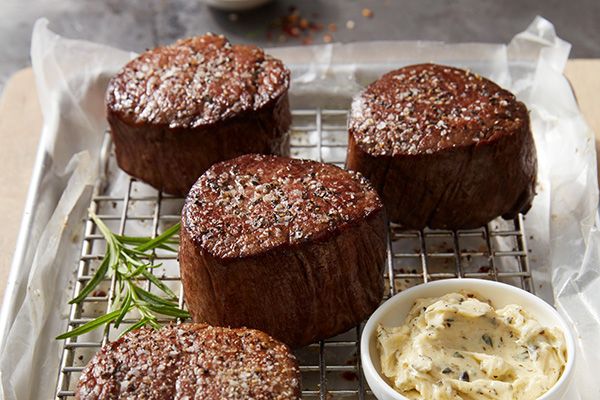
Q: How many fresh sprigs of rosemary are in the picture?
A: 1